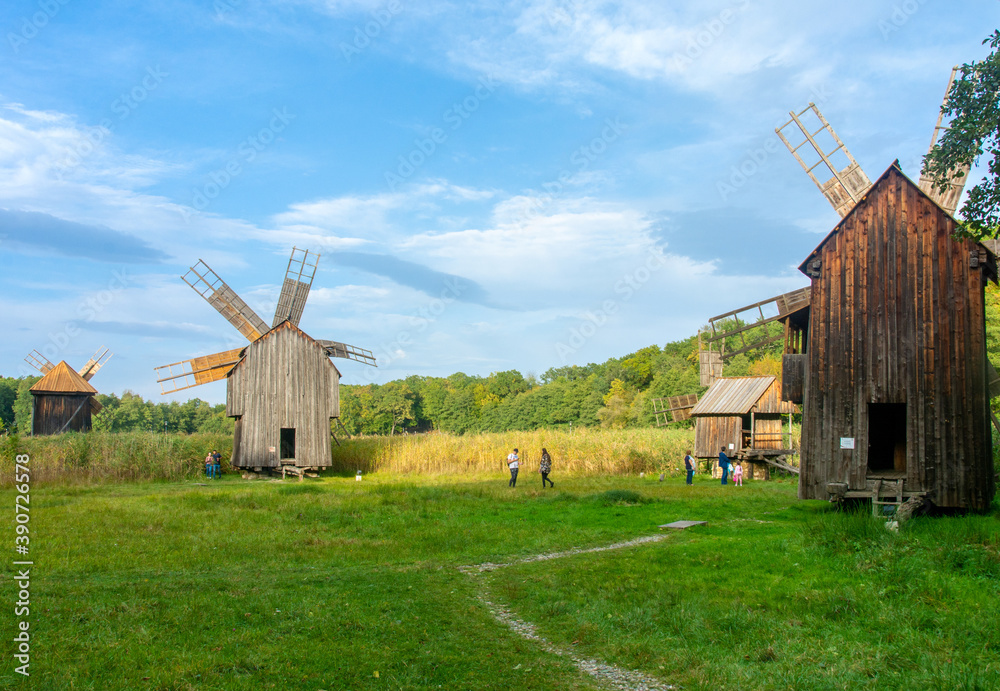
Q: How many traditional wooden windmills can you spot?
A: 4